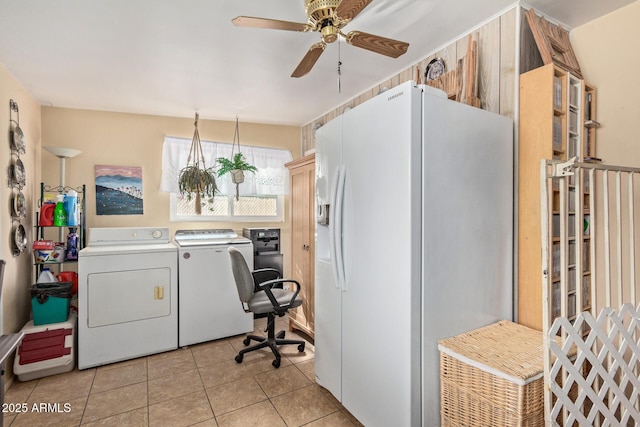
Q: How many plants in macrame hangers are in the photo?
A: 2